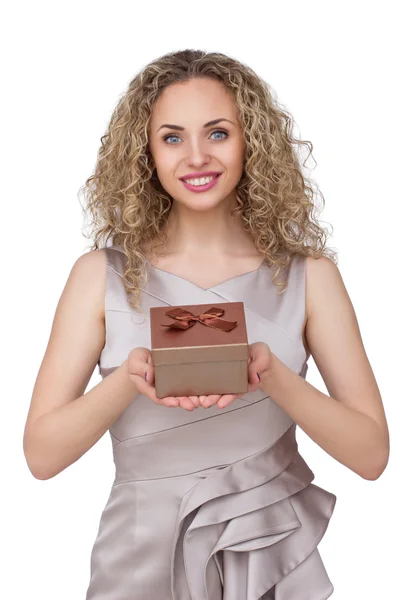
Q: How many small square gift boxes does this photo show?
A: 1